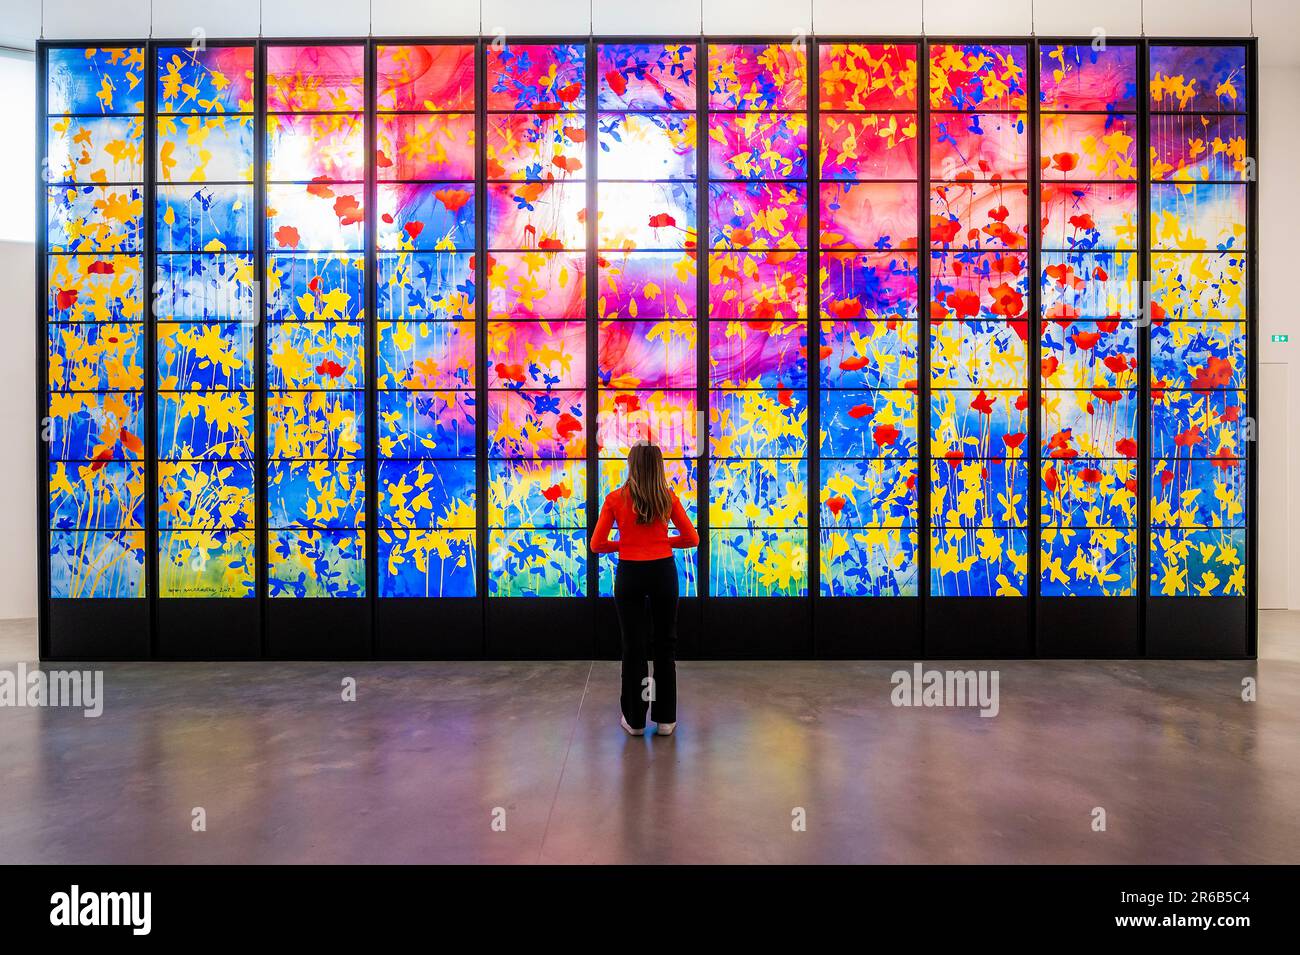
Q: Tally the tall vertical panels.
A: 11